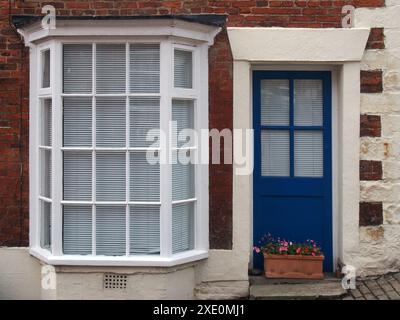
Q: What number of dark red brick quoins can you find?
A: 5